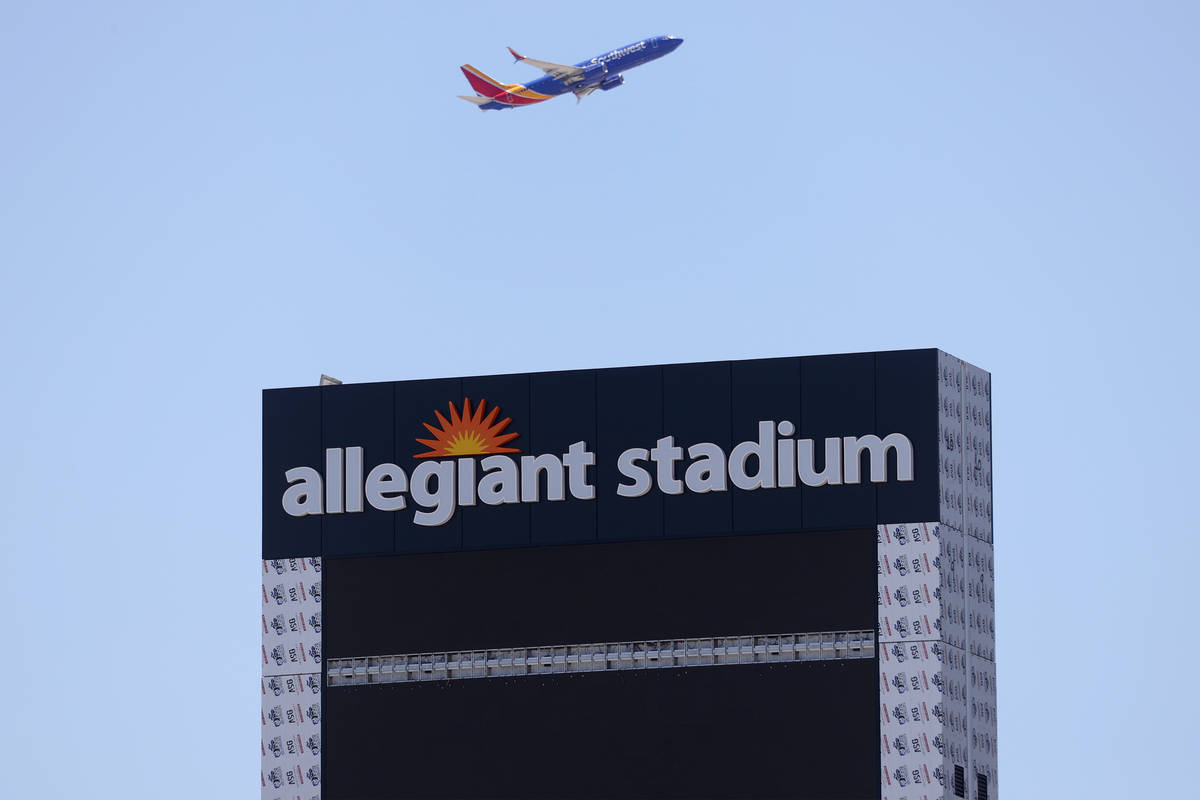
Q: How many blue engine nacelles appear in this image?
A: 2